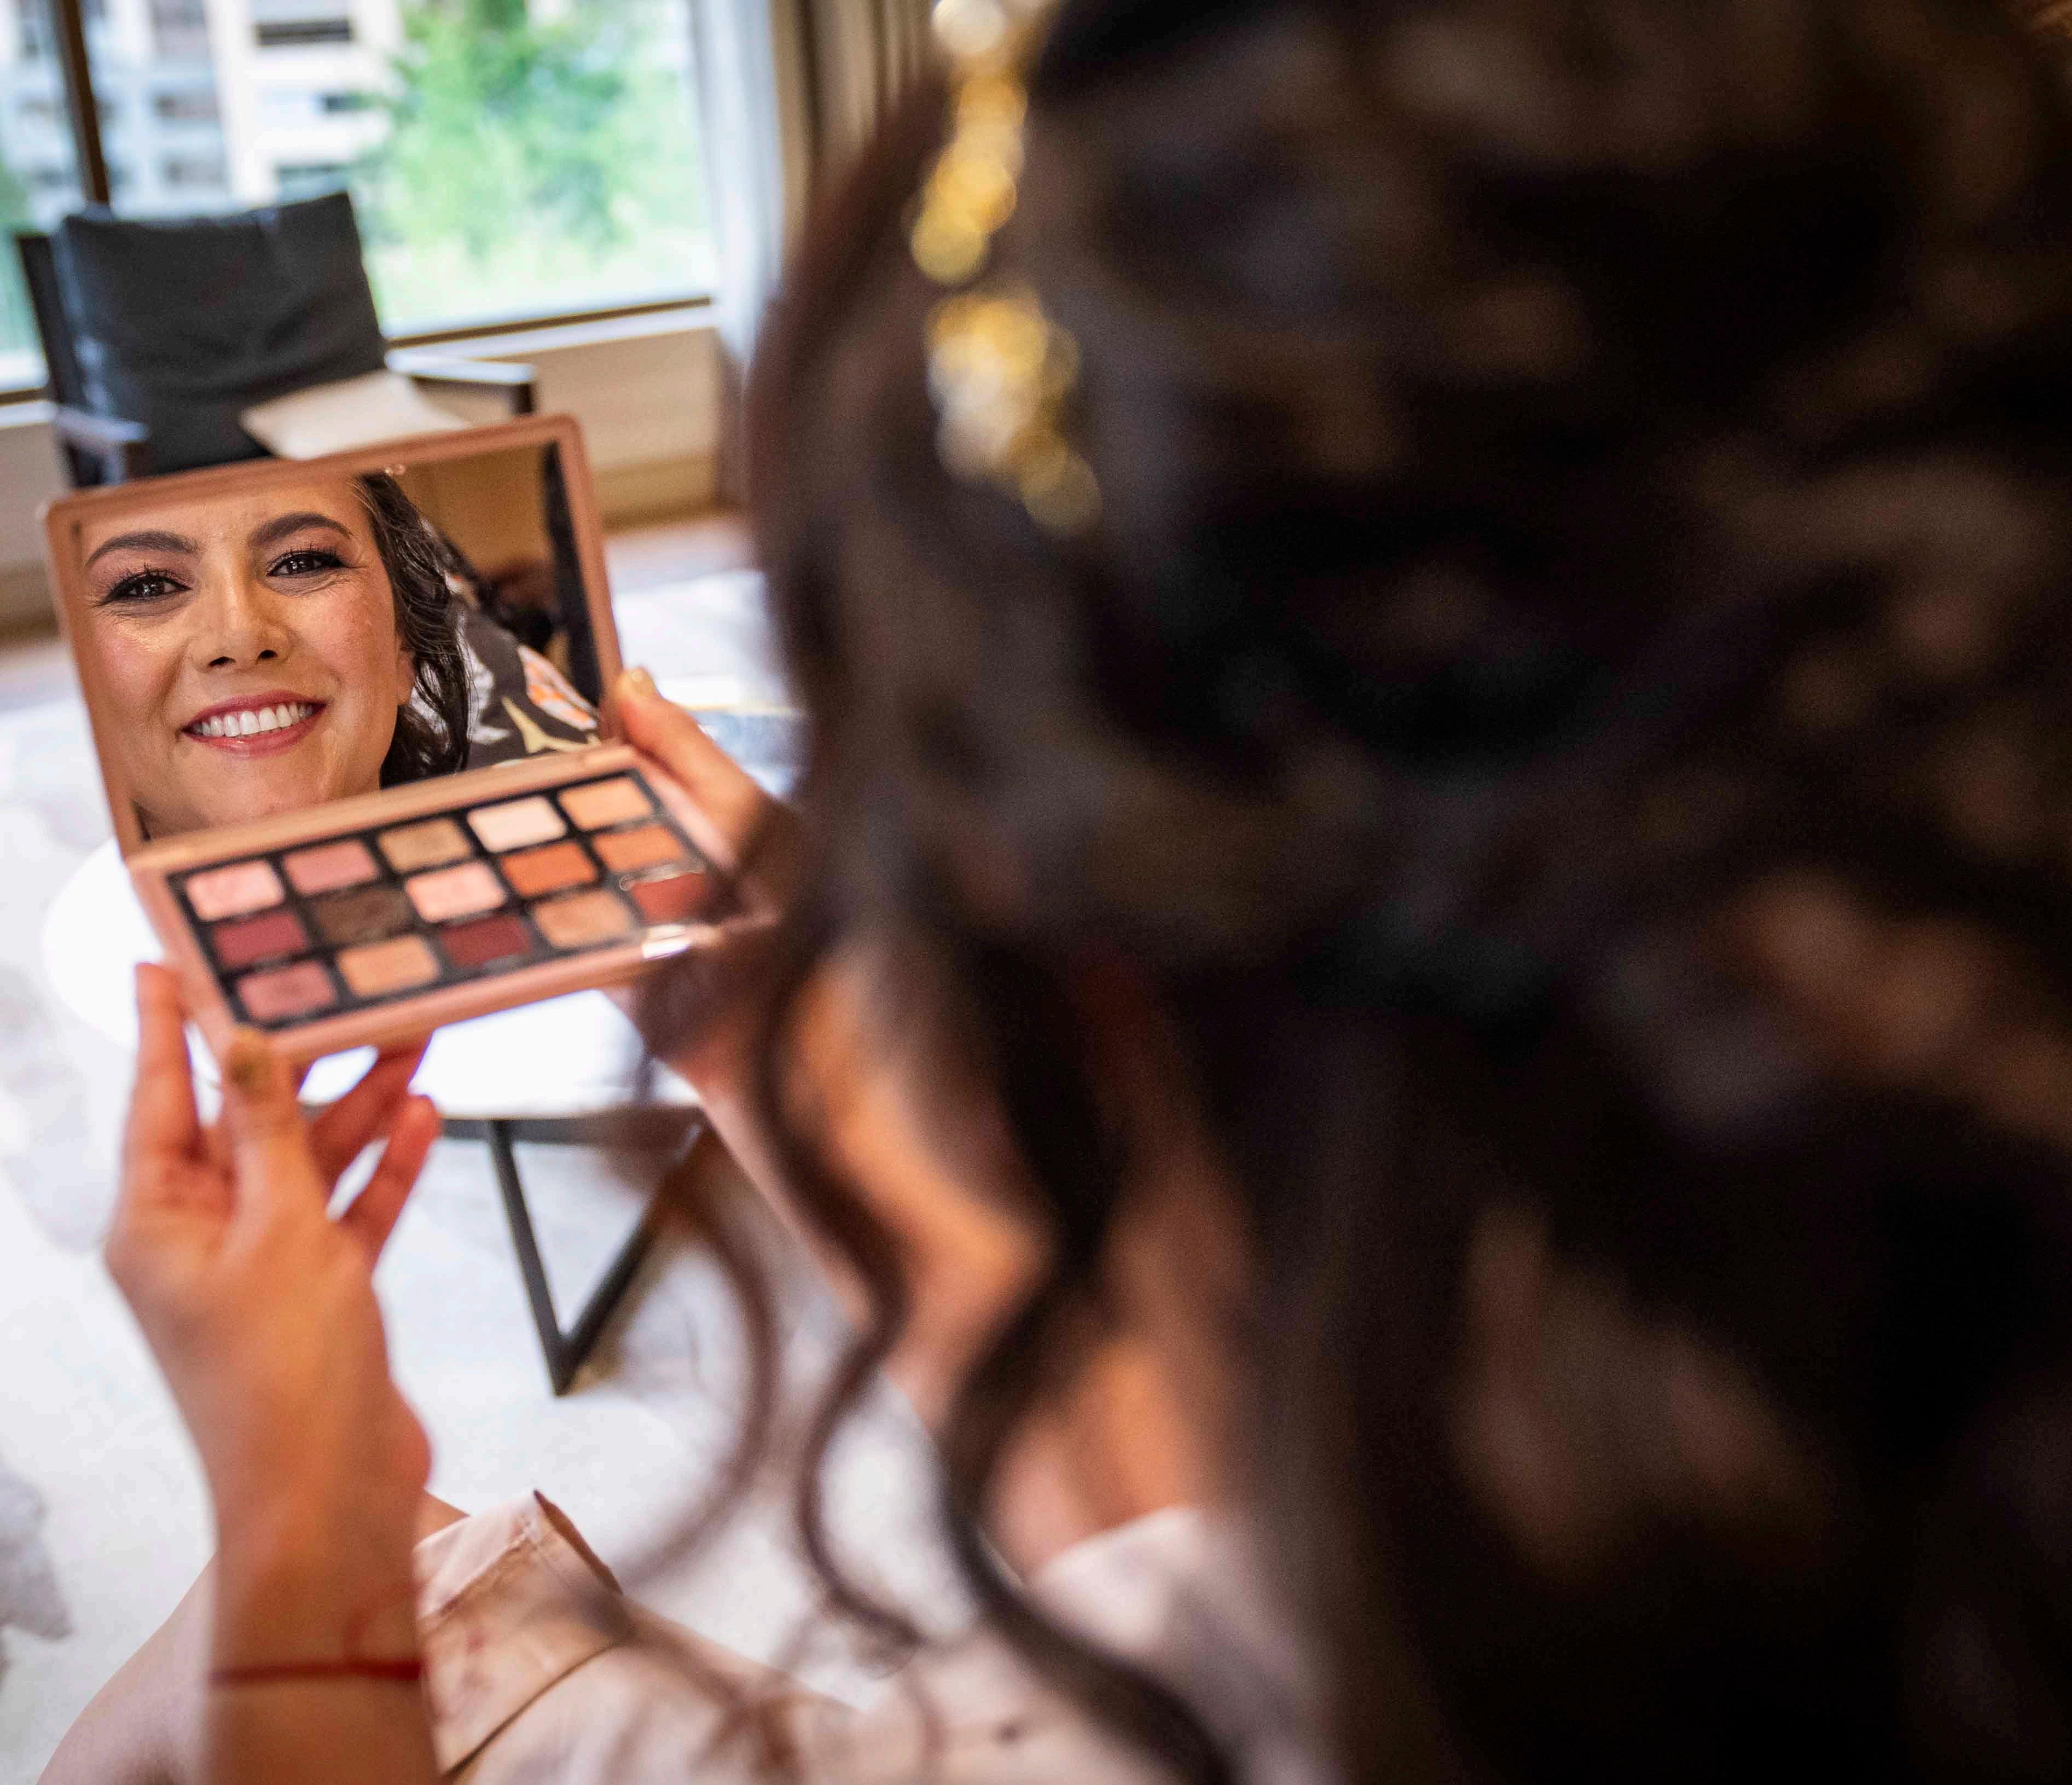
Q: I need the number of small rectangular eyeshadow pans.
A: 15